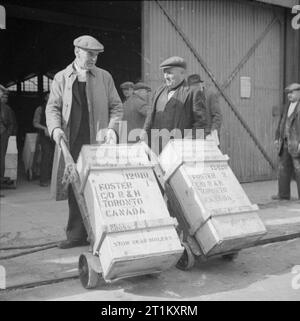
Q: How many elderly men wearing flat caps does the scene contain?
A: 2